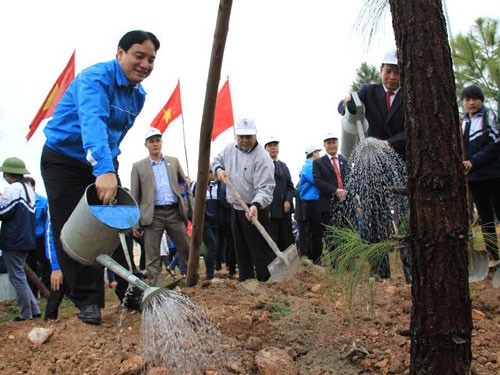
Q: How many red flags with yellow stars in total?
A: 2